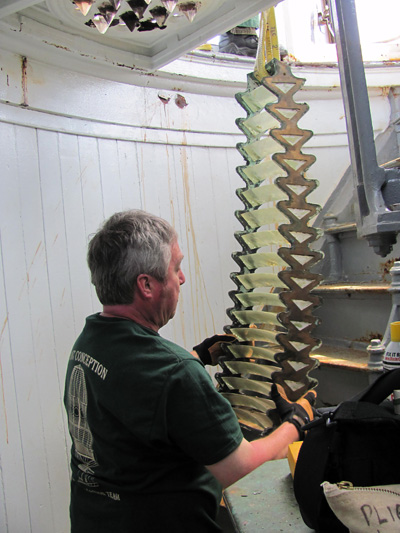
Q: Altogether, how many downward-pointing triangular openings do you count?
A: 14